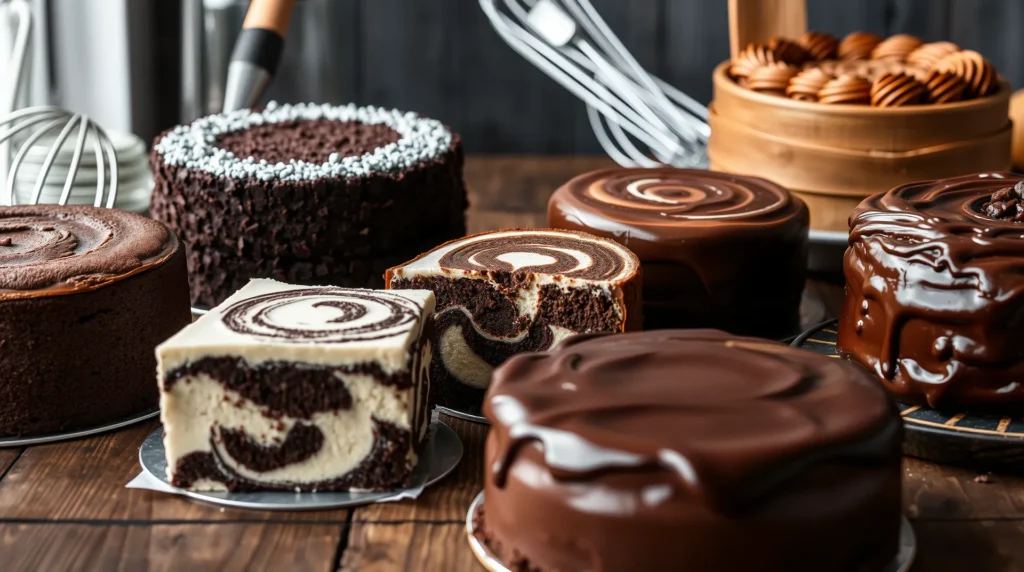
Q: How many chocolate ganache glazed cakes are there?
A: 3